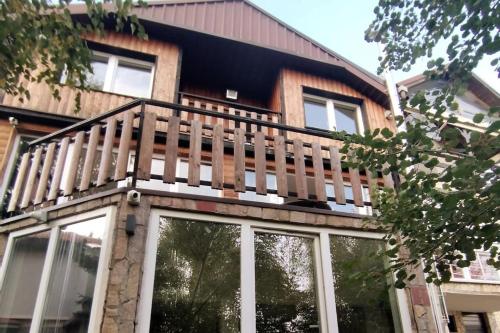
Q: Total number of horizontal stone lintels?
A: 2